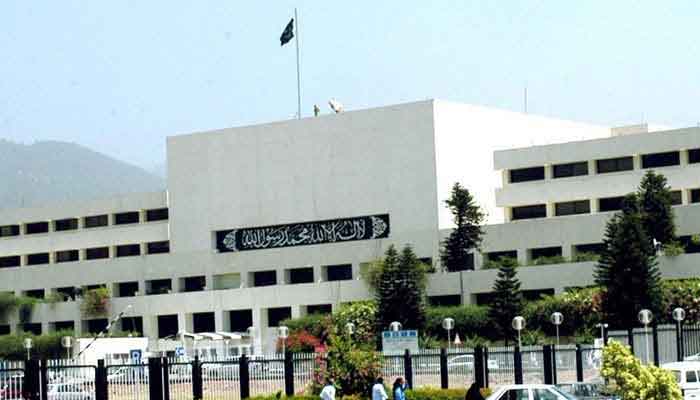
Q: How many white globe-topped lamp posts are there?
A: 11